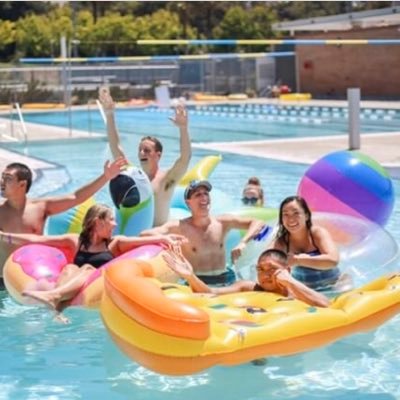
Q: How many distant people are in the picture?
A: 1